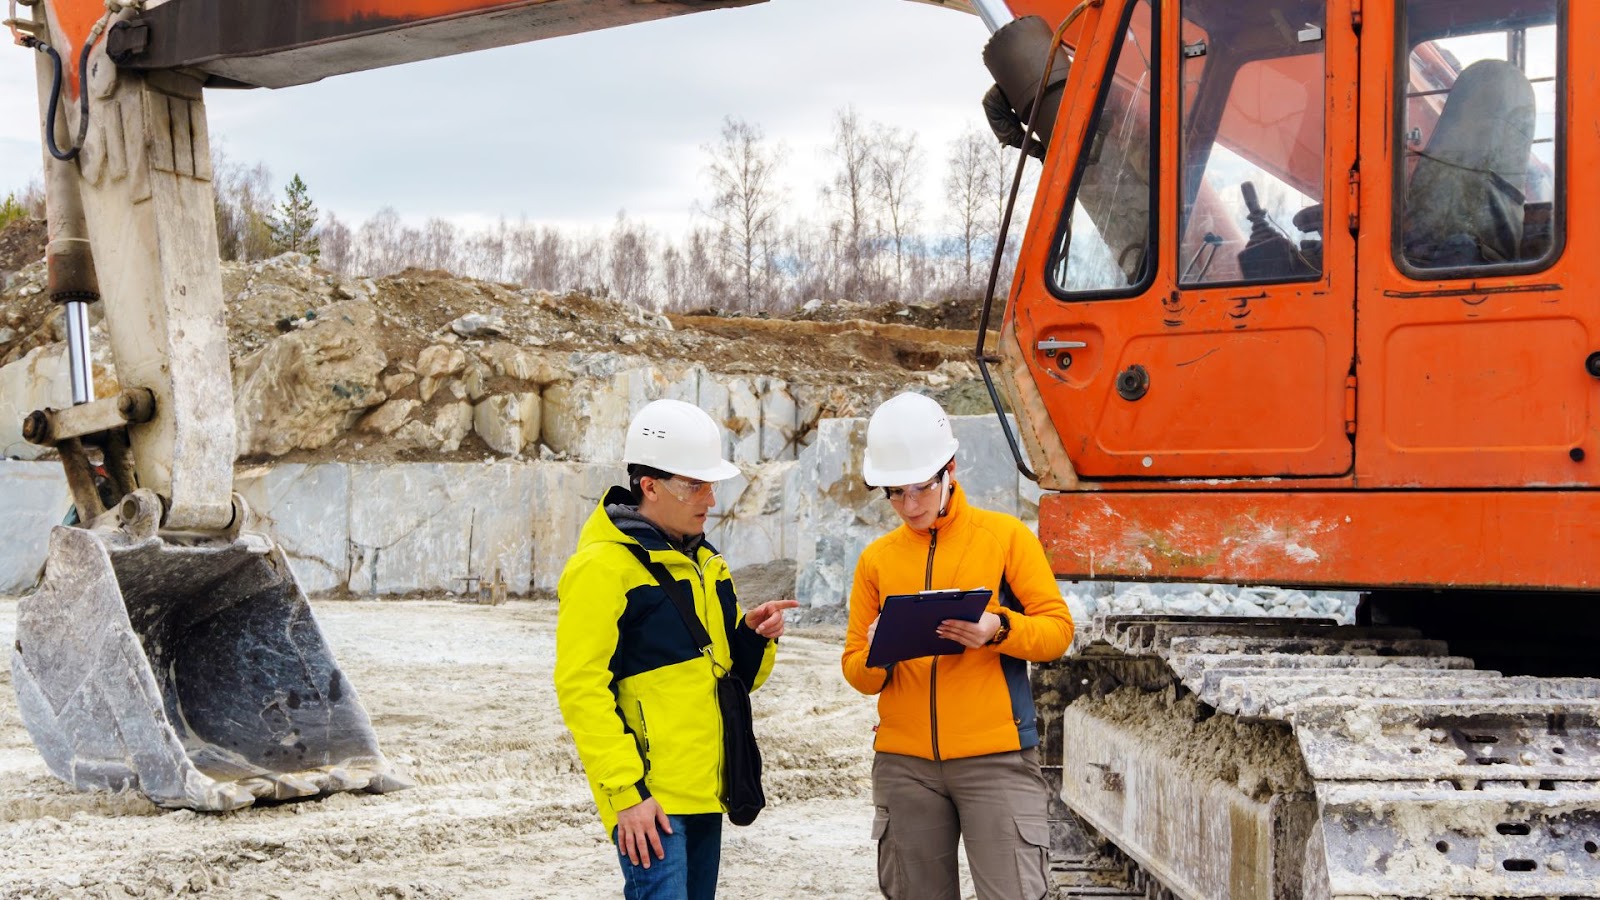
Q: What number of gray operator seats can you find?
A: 1